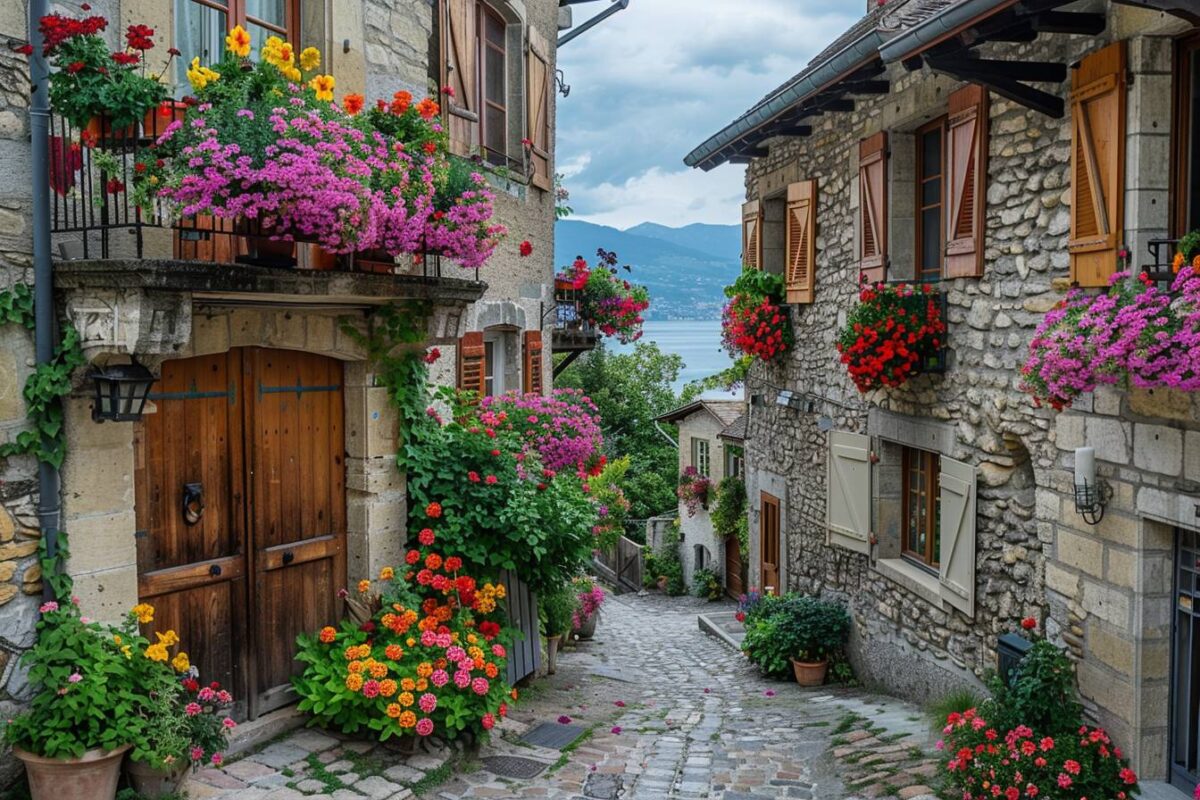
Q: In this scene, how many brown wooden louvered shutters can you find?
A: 7